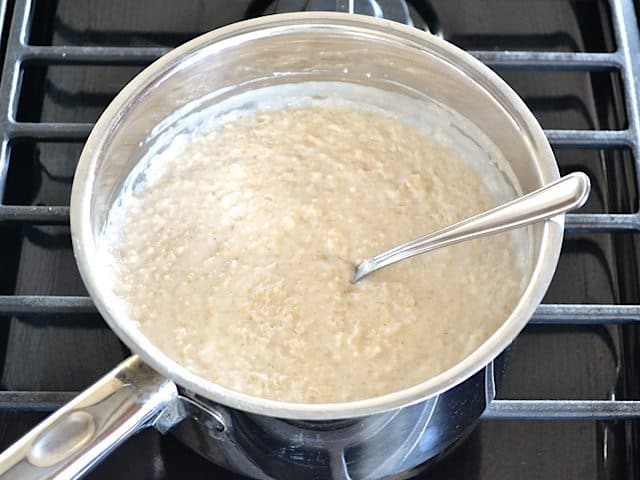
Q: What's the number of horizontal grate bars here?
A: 5